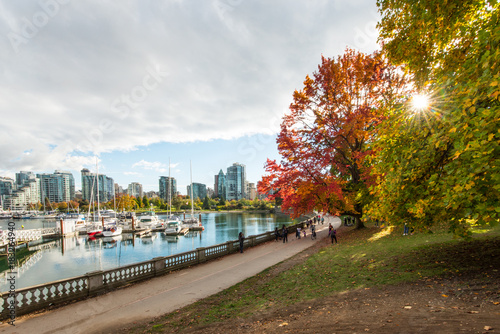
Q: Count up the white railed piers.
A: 1